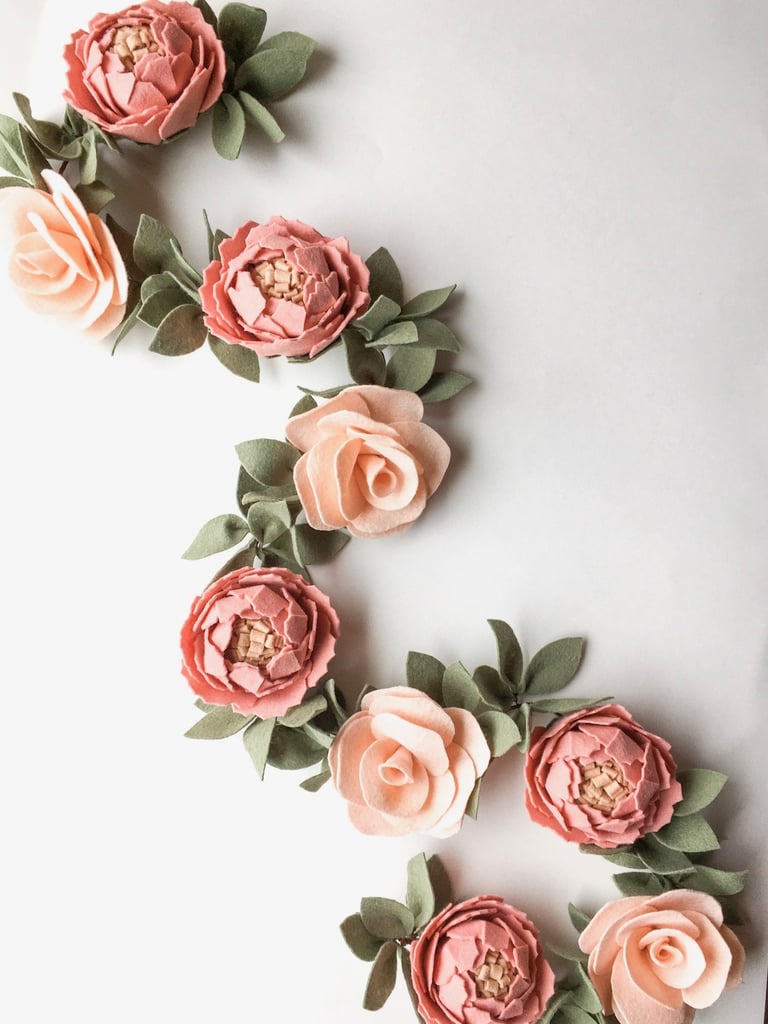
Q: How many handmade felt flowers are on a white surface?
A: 9